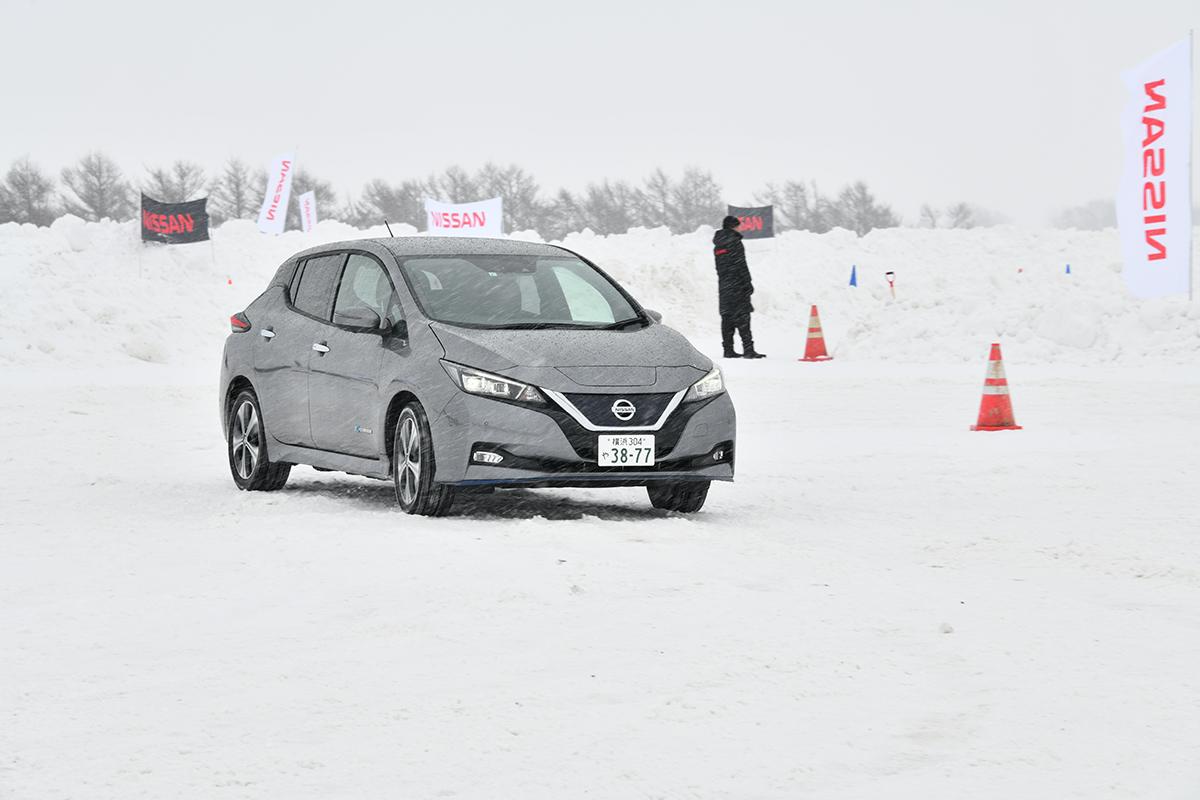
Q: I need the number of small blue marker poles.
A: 2